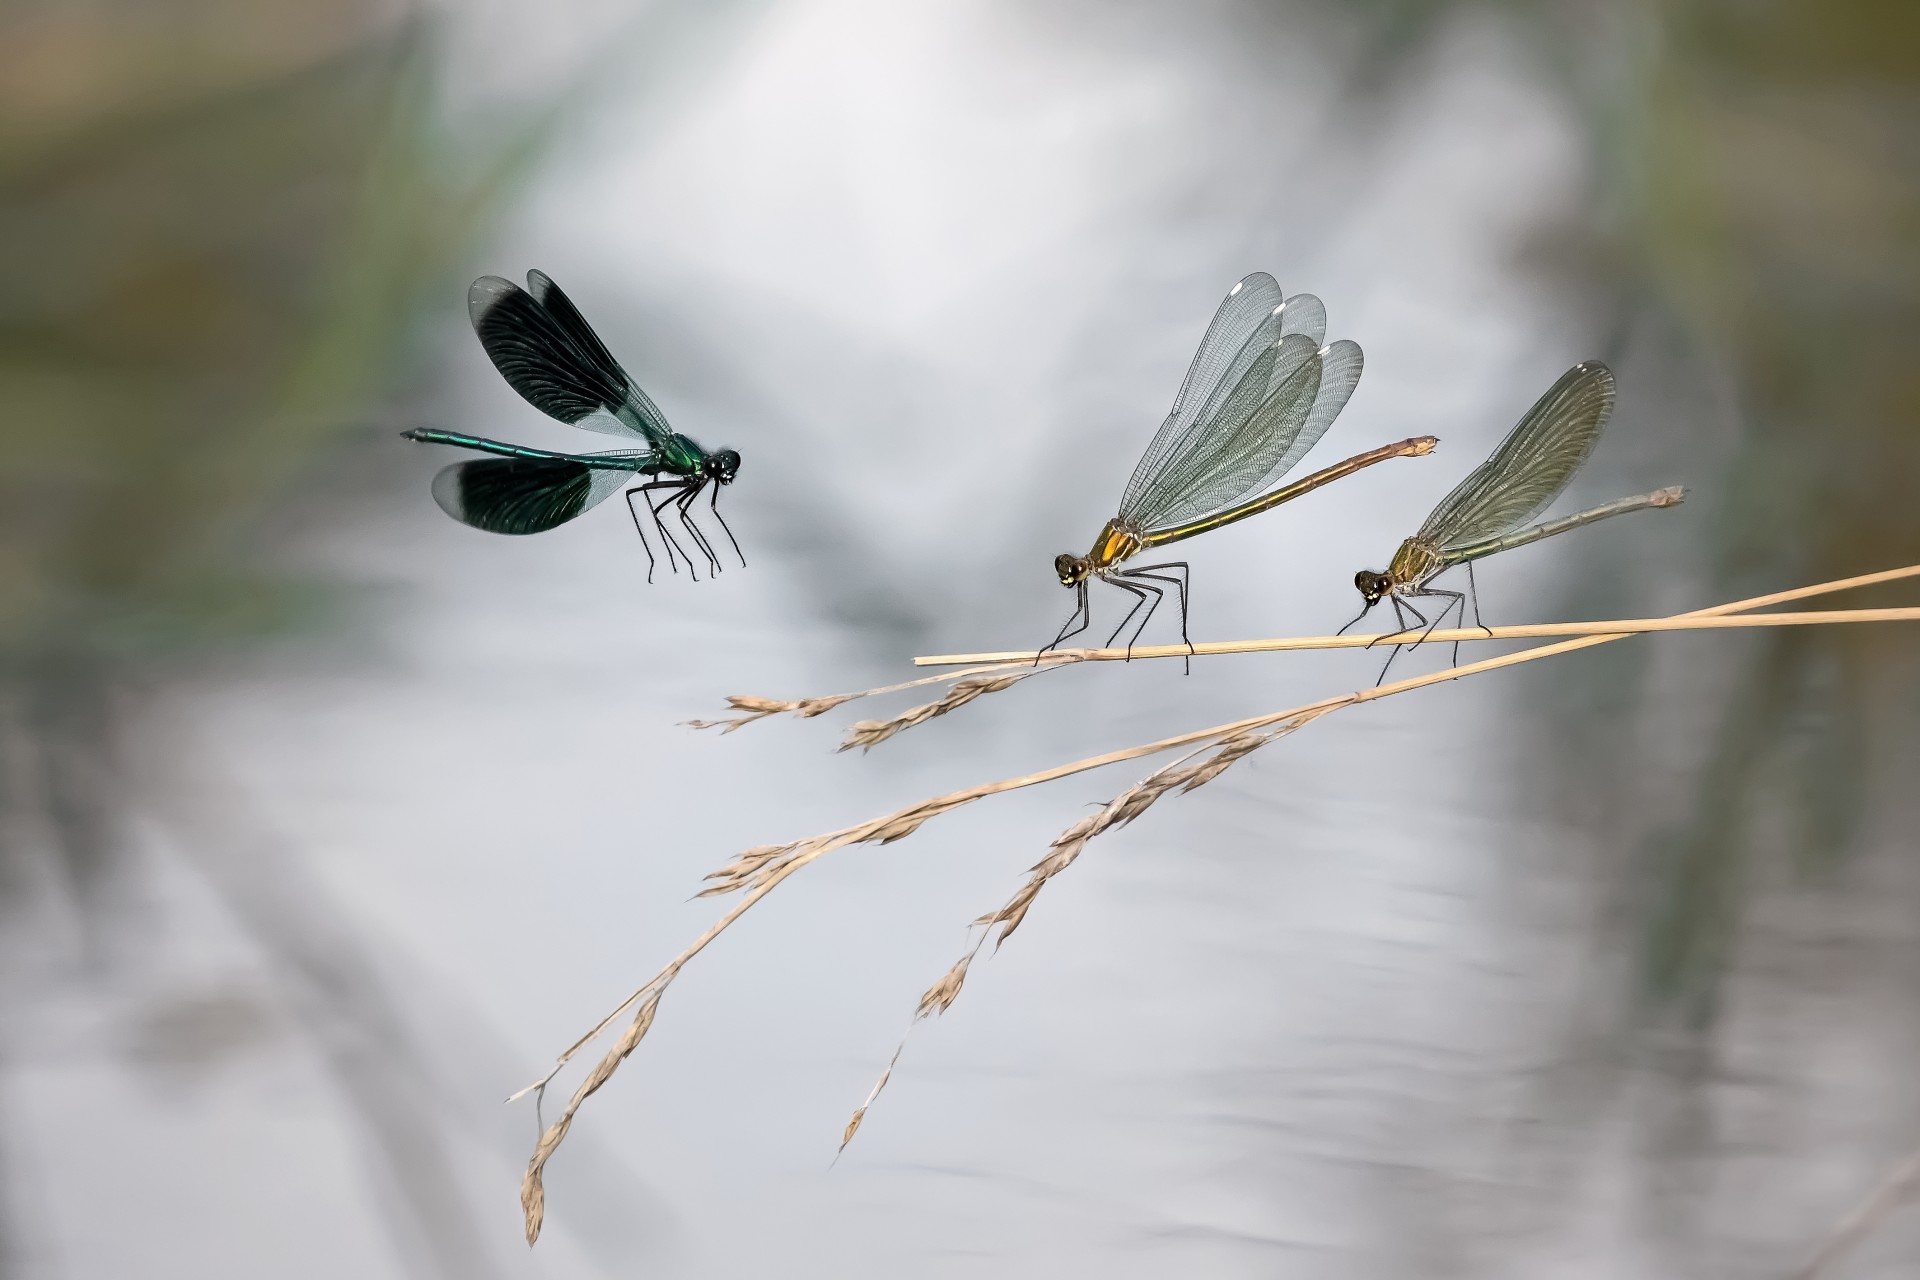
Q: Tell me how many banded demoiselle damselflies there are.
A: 3